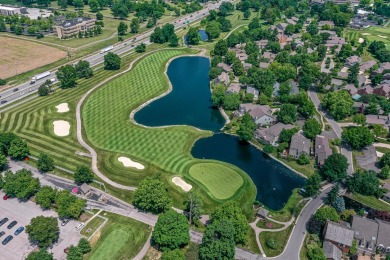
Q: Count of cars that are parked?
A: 9